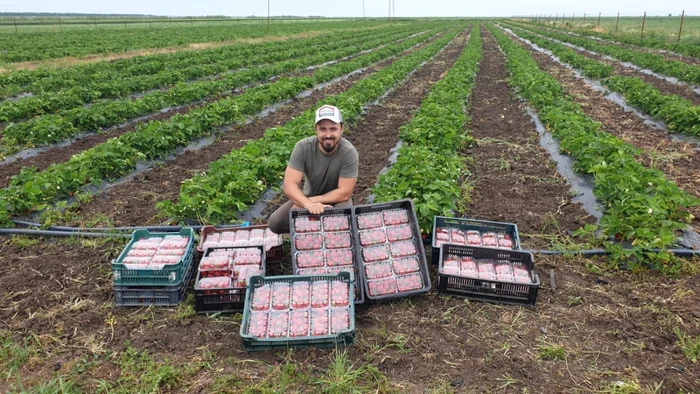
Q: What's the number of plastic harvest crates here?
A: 9